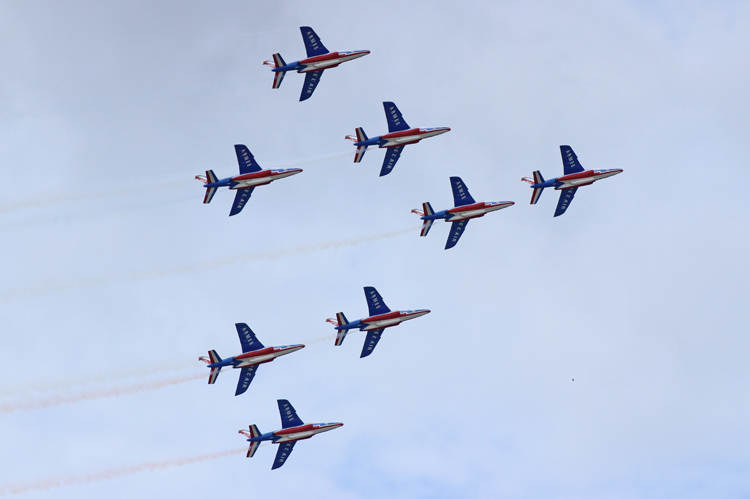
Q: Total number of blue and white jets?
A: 8